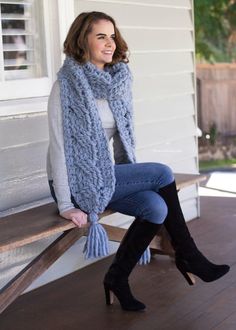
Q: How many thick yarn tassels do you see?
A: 2